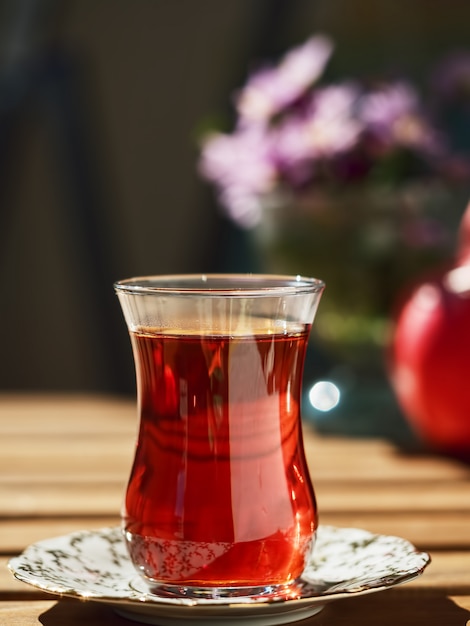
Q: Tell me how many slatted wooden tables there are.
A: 1